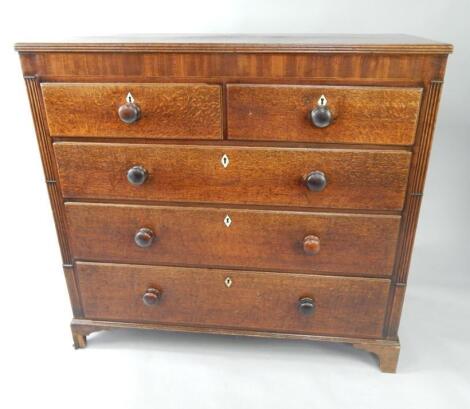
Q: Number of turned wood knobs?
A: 8